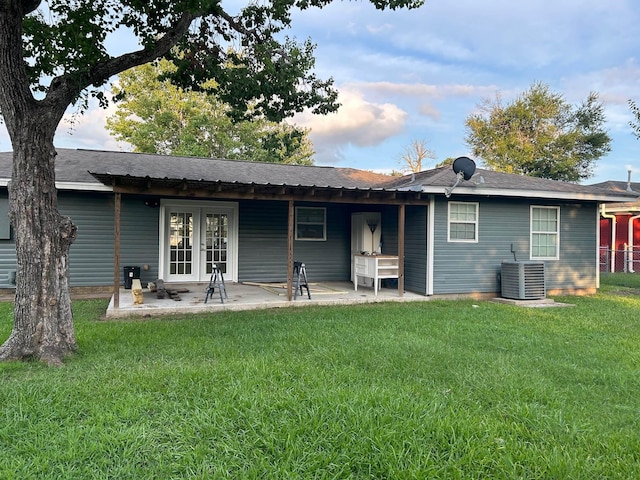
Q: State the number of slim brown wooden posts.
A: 3